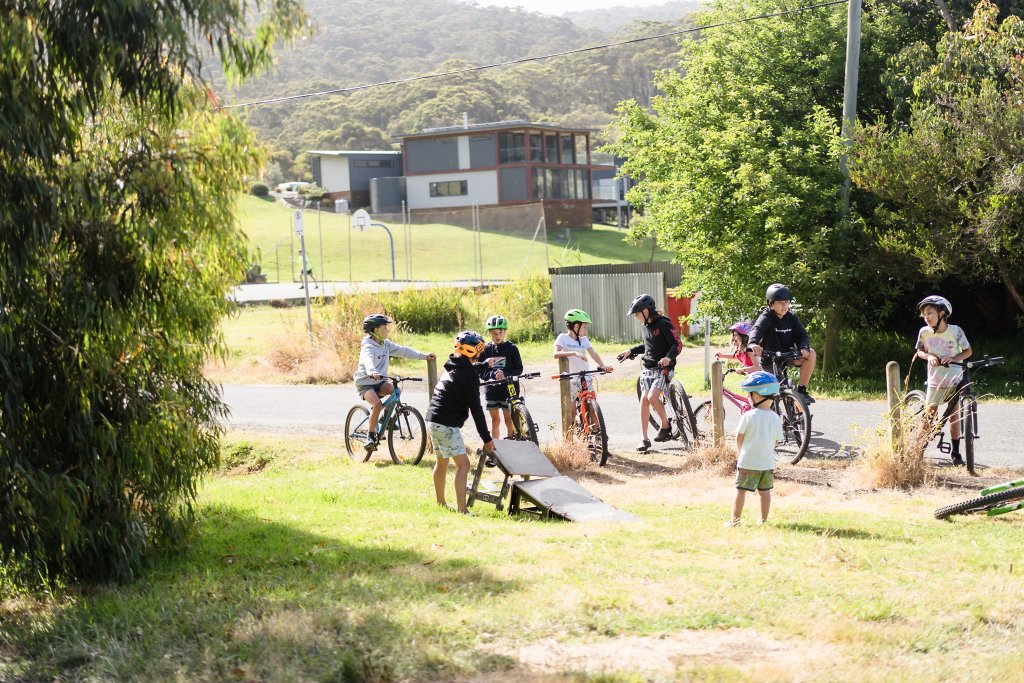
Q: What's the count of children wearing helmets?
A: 9